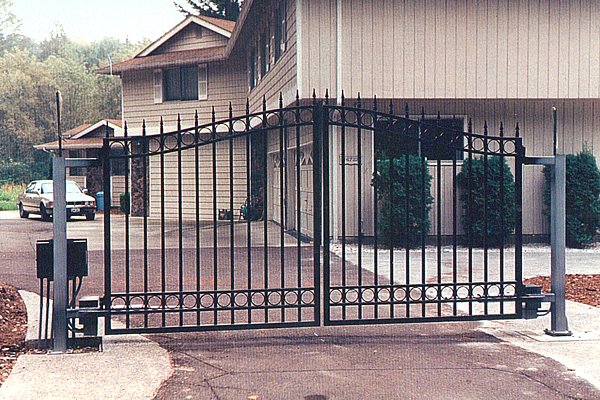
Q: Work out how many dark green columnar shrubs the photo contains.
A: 3